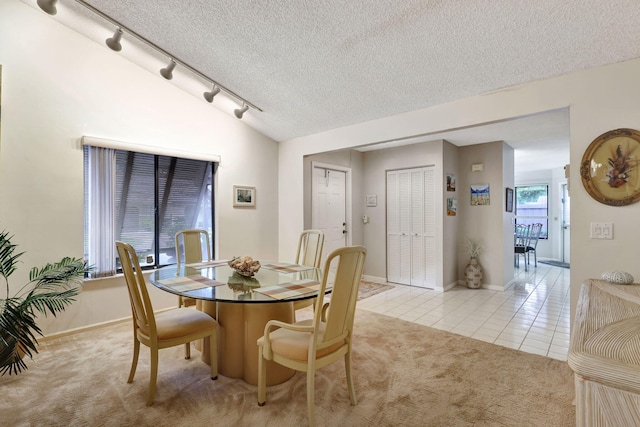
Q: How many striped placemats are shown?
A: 4